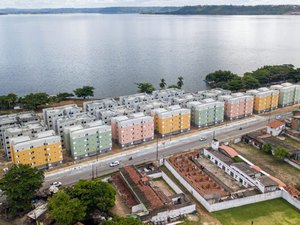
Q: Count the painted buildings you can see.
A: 8